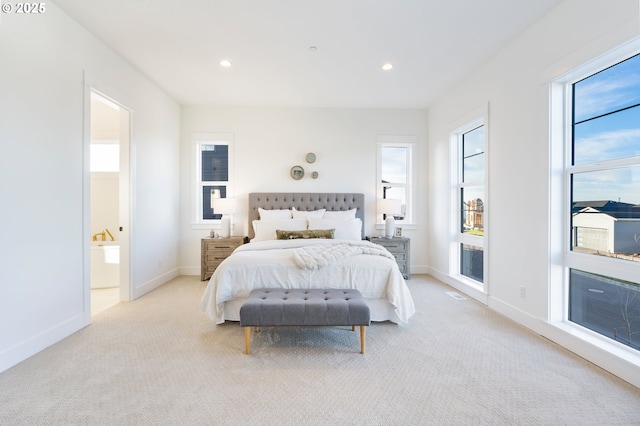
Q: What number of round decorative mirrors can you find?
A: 3